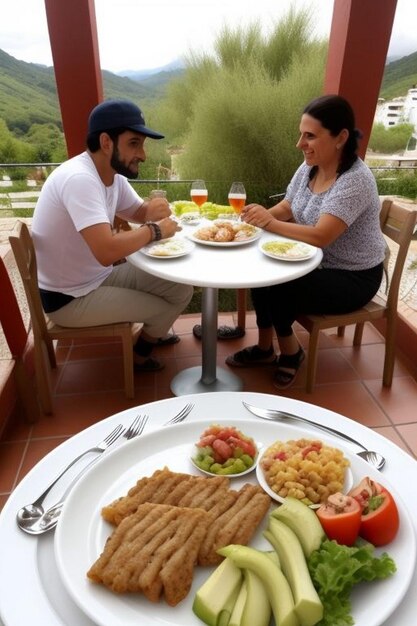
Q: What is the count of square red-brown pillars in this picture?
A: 2